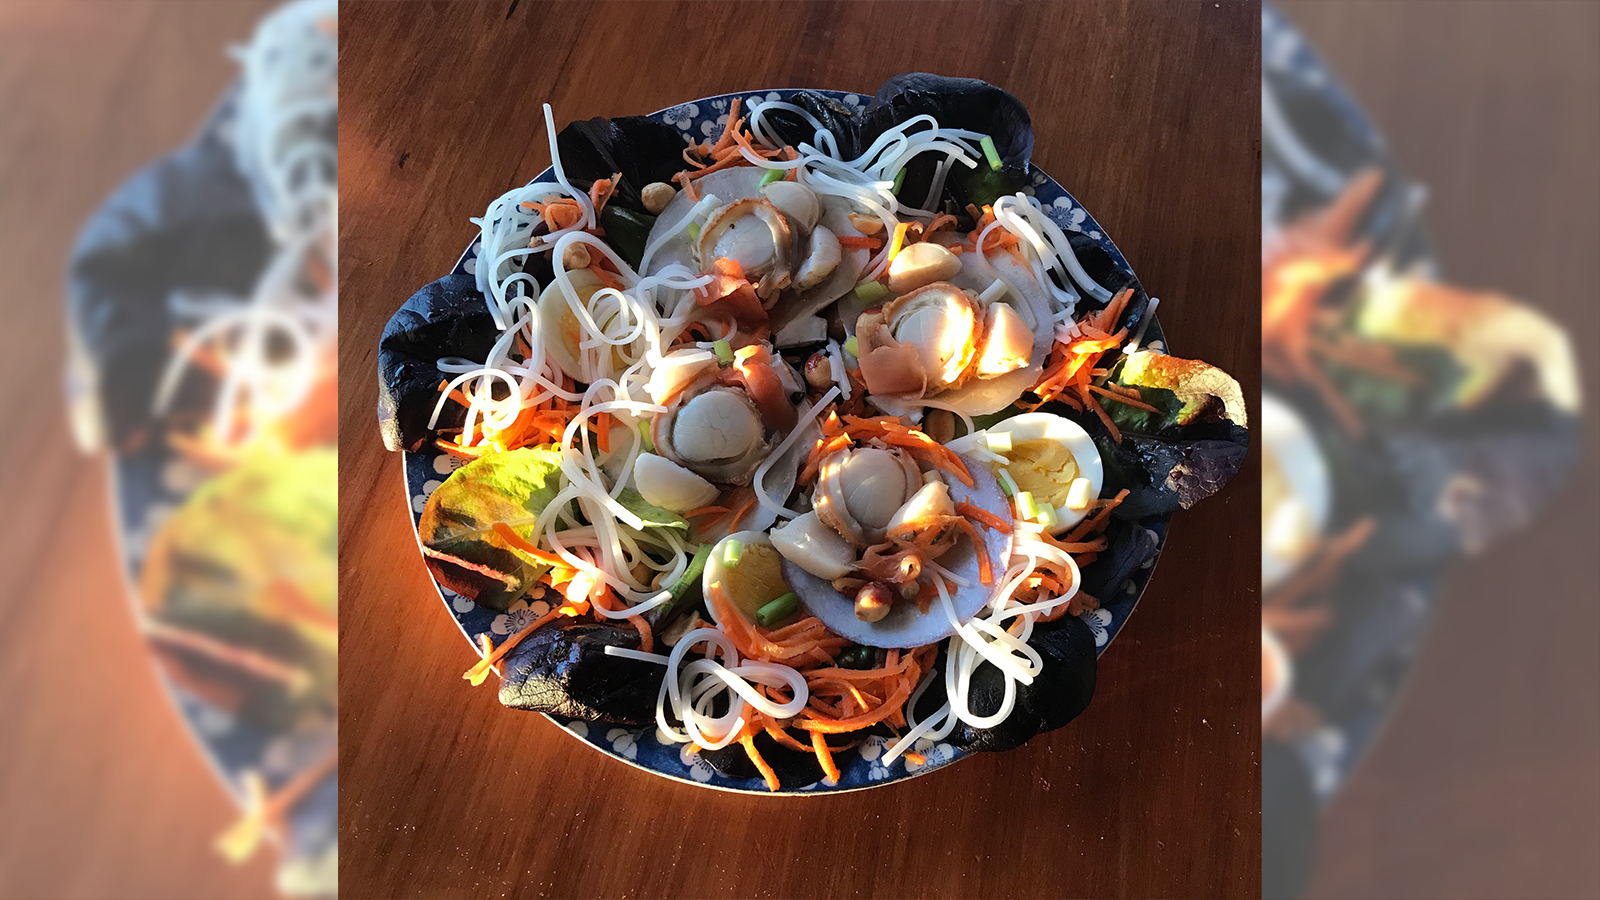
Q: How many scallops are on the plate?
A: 4